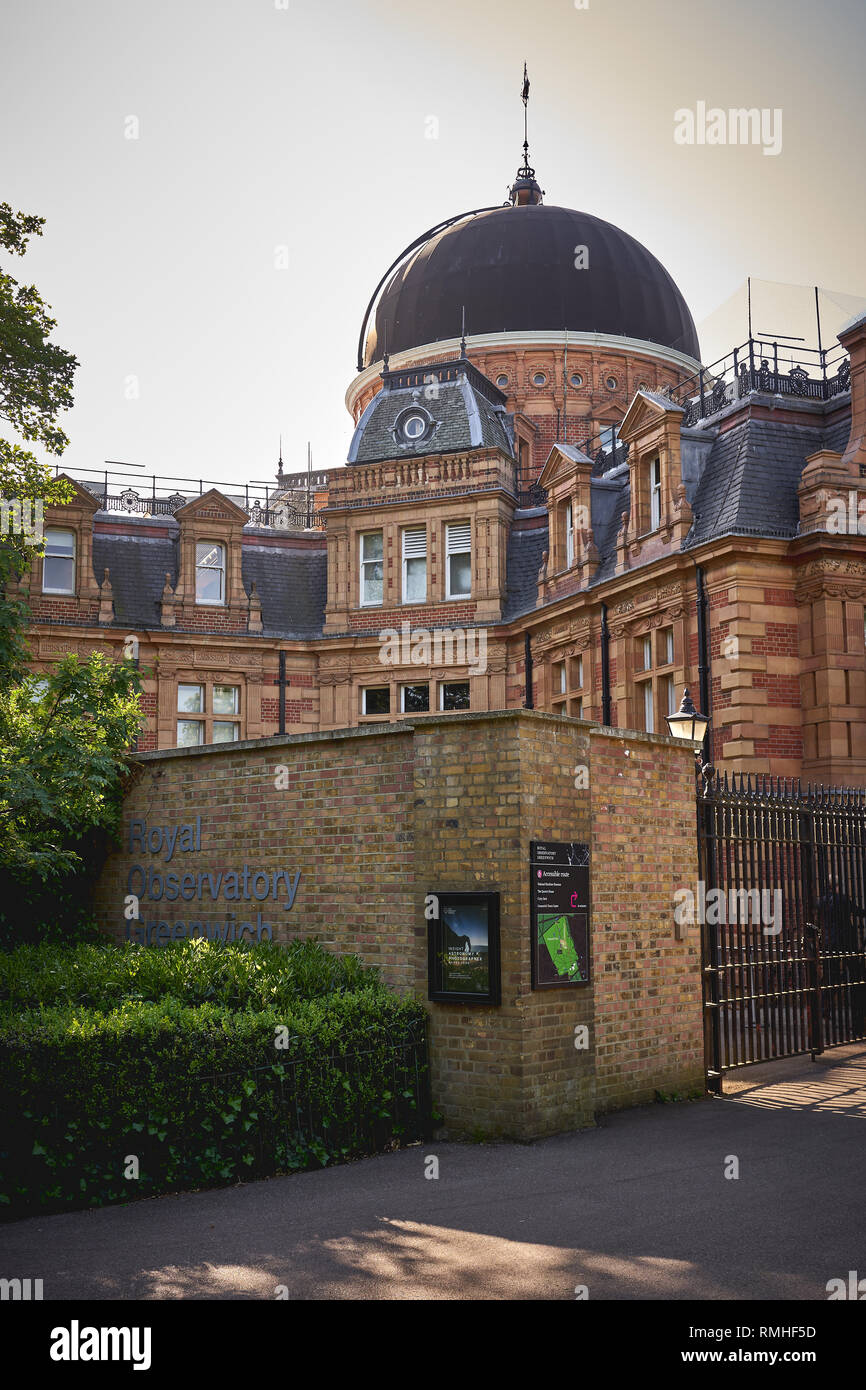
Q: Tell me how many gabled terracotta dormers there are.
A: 4